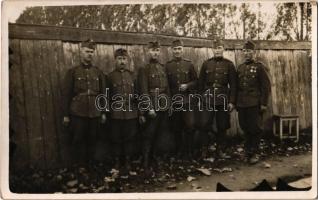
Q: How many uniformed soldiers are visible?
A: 6